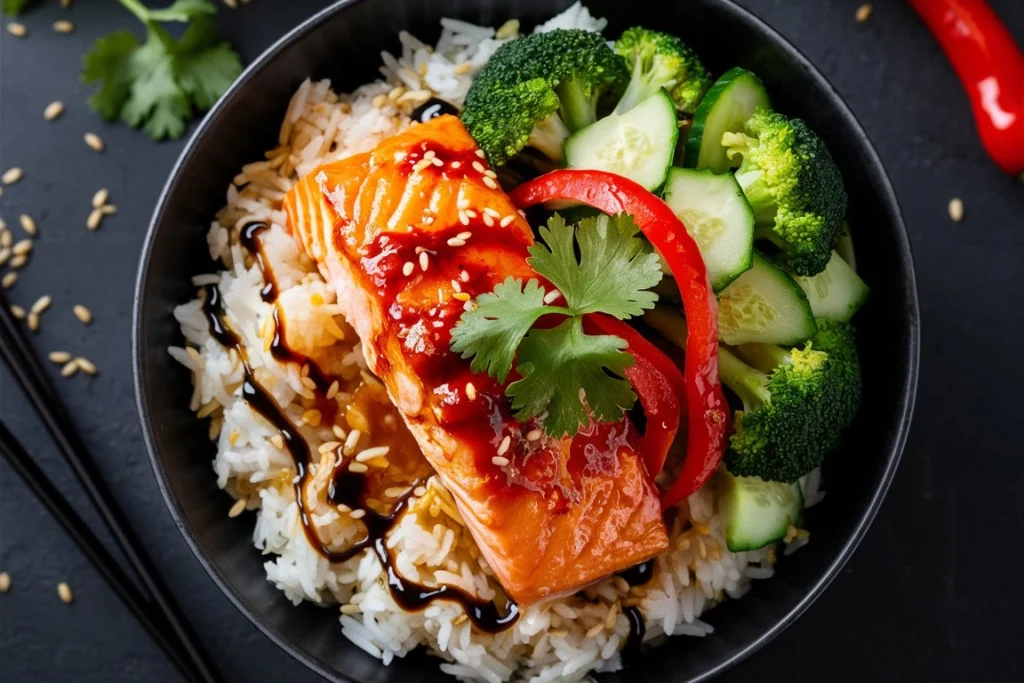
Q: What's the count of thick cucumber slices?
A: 6